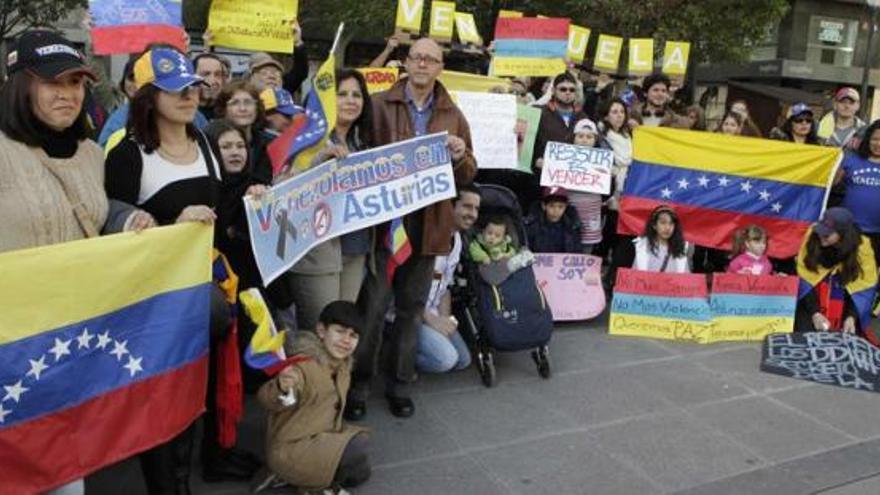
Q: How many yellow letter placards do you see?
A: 7